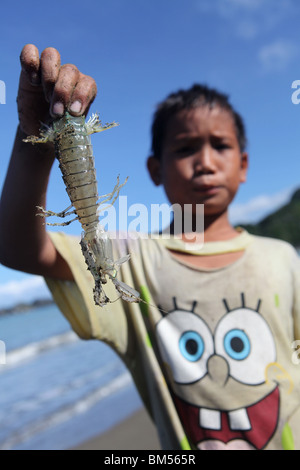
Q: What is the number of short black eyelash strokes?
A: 6